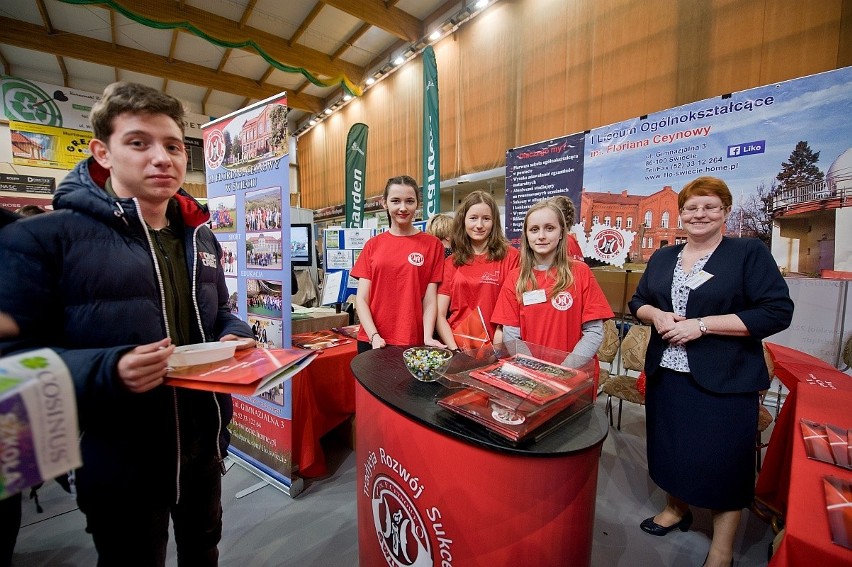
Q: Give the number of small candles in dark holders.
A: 0